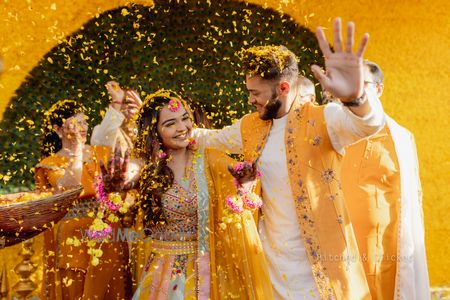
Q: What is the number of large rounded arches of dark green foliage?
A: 1